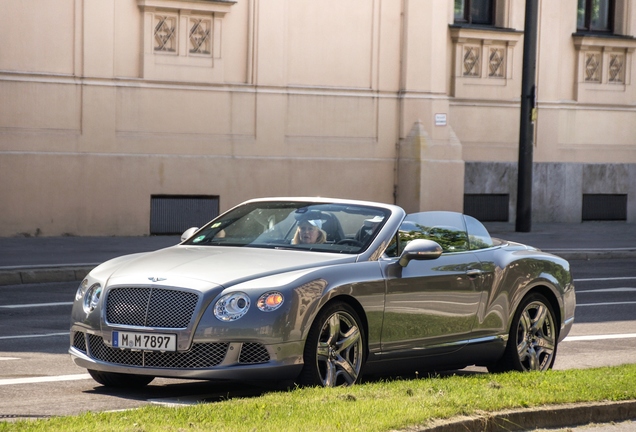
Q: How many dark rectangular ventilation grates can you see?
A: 3